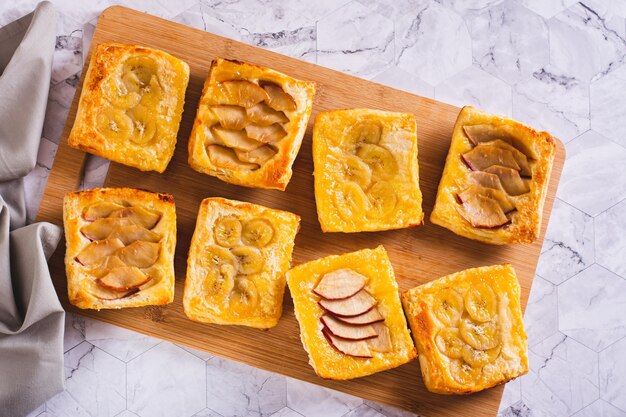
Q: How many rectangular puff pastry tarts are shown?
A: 8